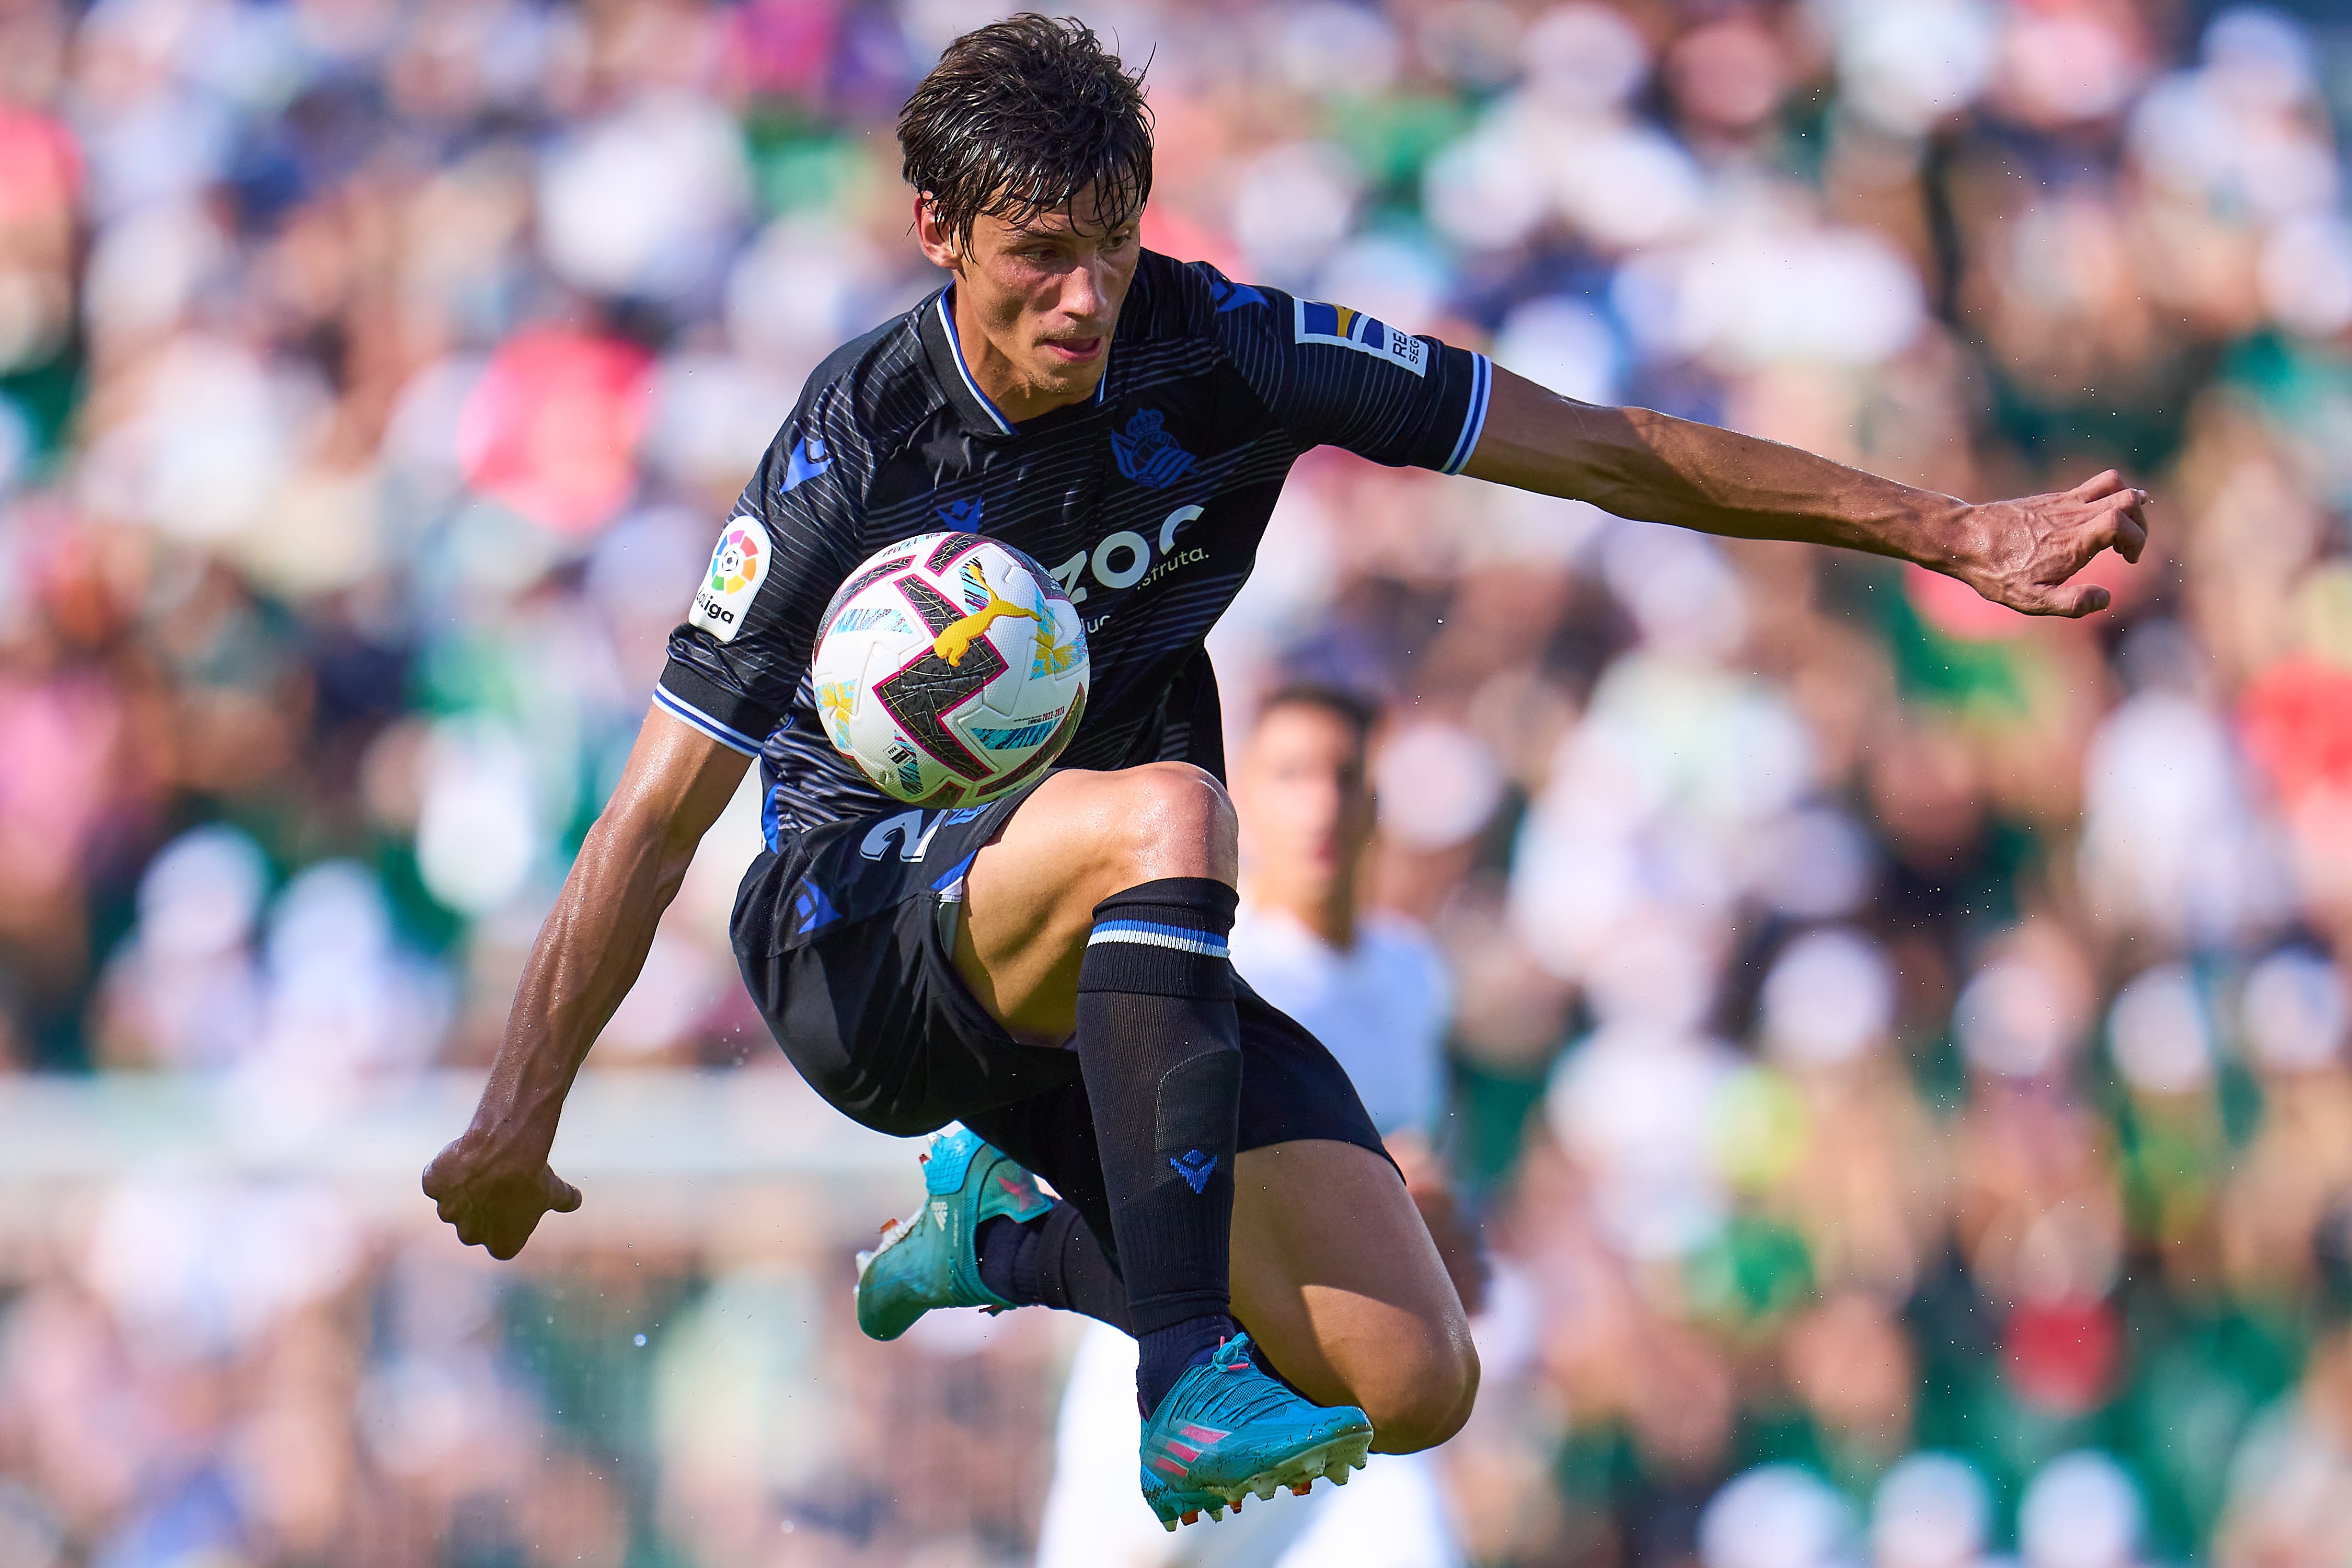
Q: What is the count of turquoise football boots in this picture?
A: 2